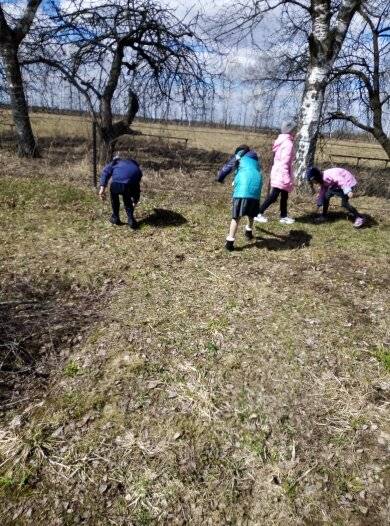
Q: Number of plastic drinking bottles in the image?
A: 0